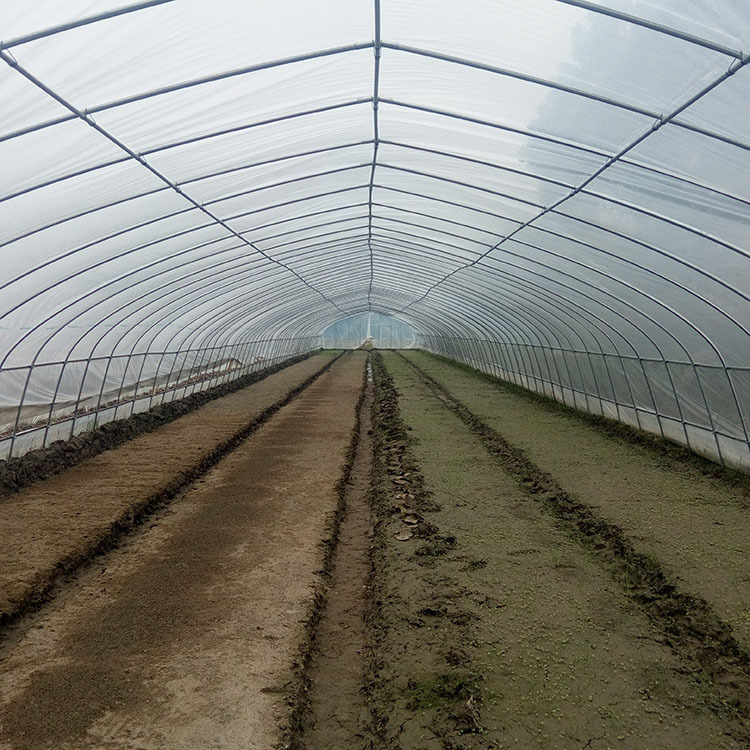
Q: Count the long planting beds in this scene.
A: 4